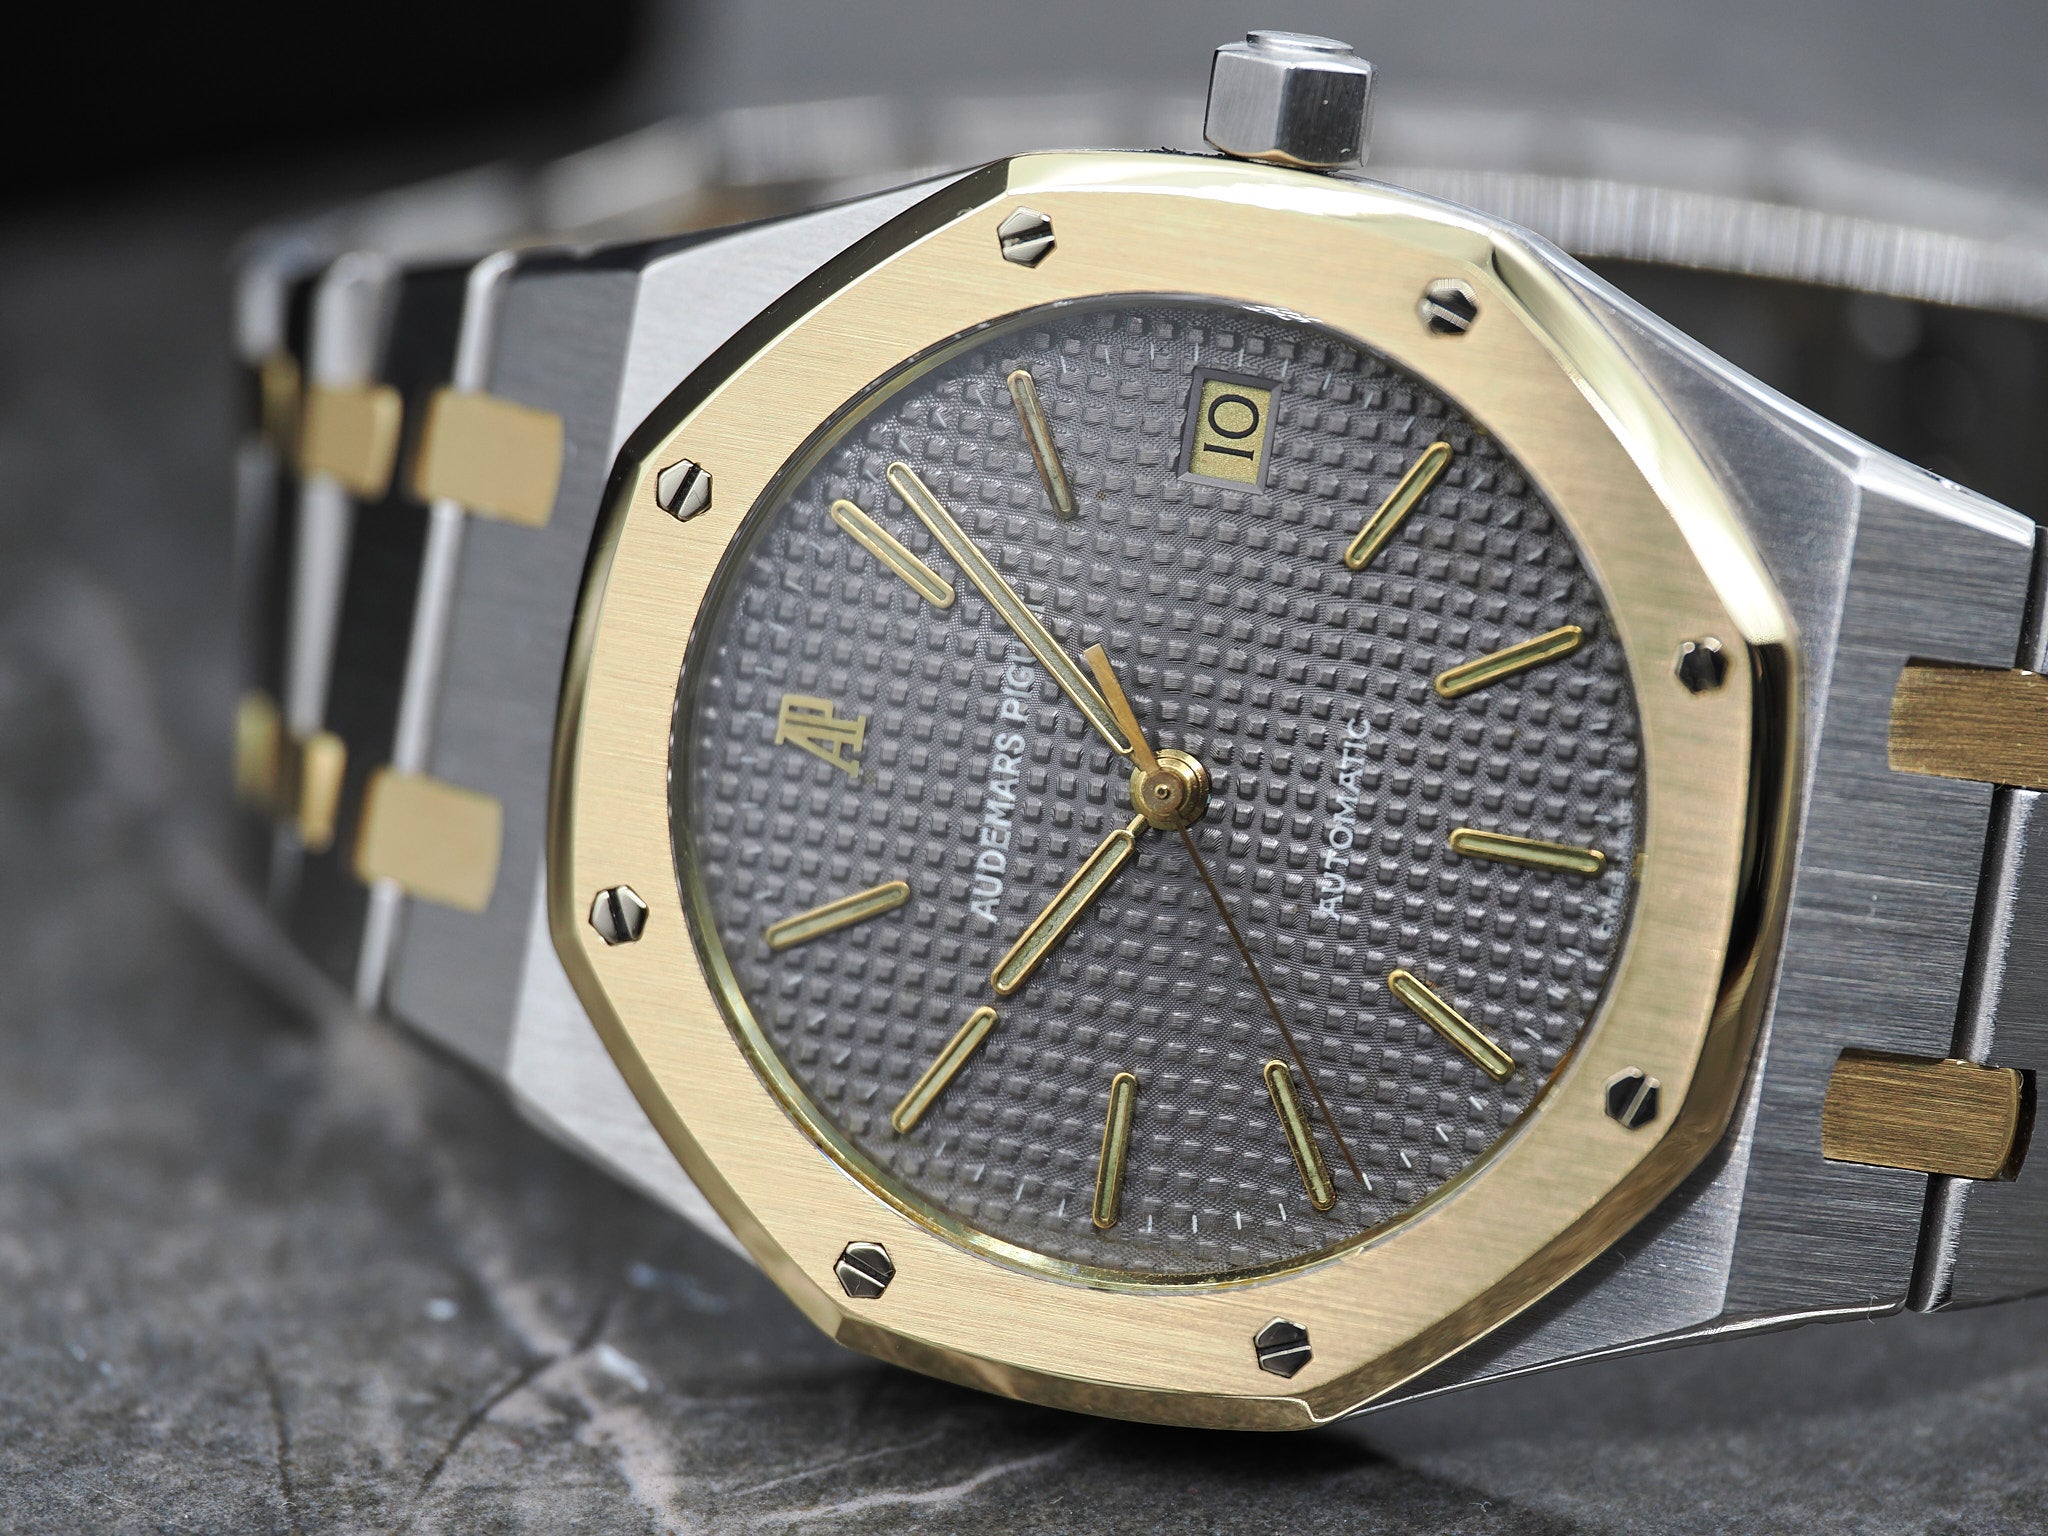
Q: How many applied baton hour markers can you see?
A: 10